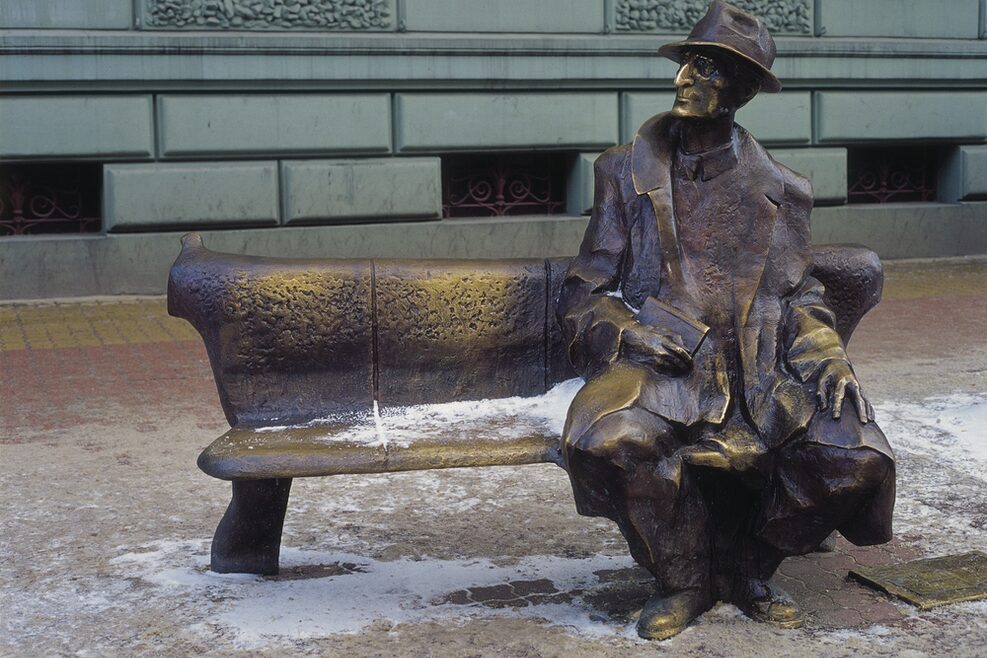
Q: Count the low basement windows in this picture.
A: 3